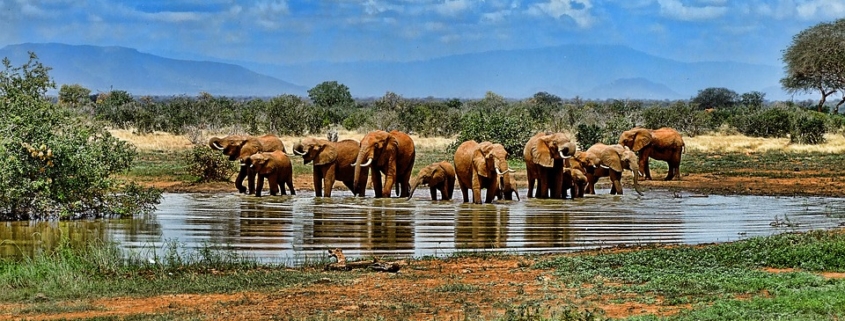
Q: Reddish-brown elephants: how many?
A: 12